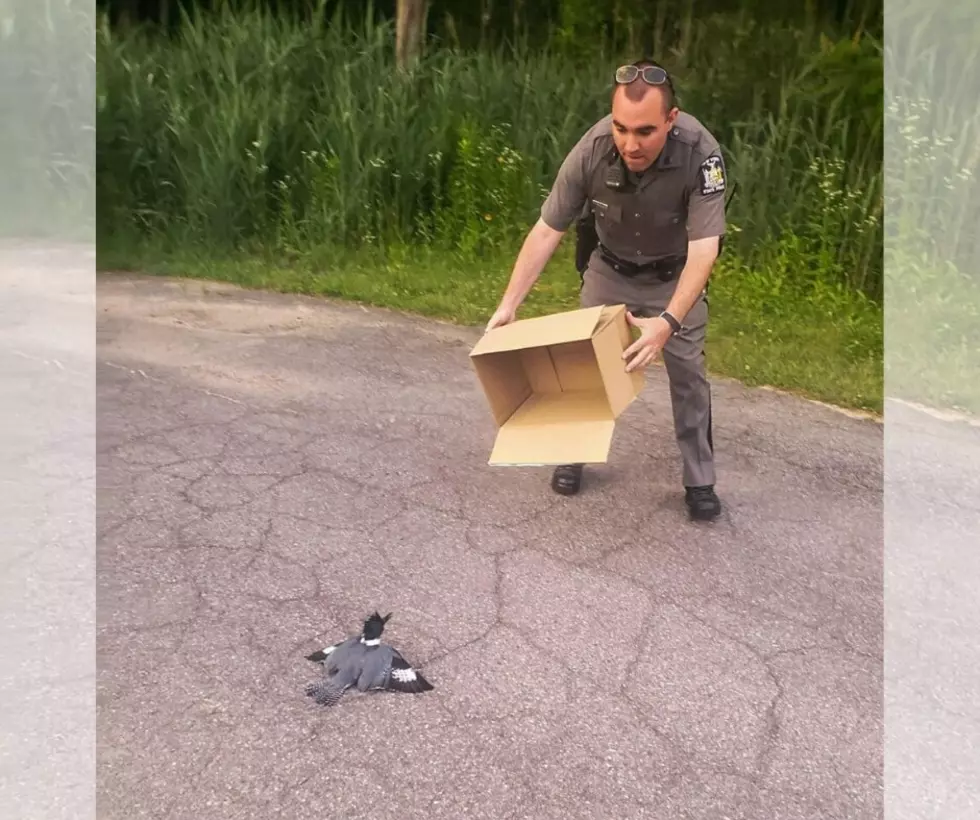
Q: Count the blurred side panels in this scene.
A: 2